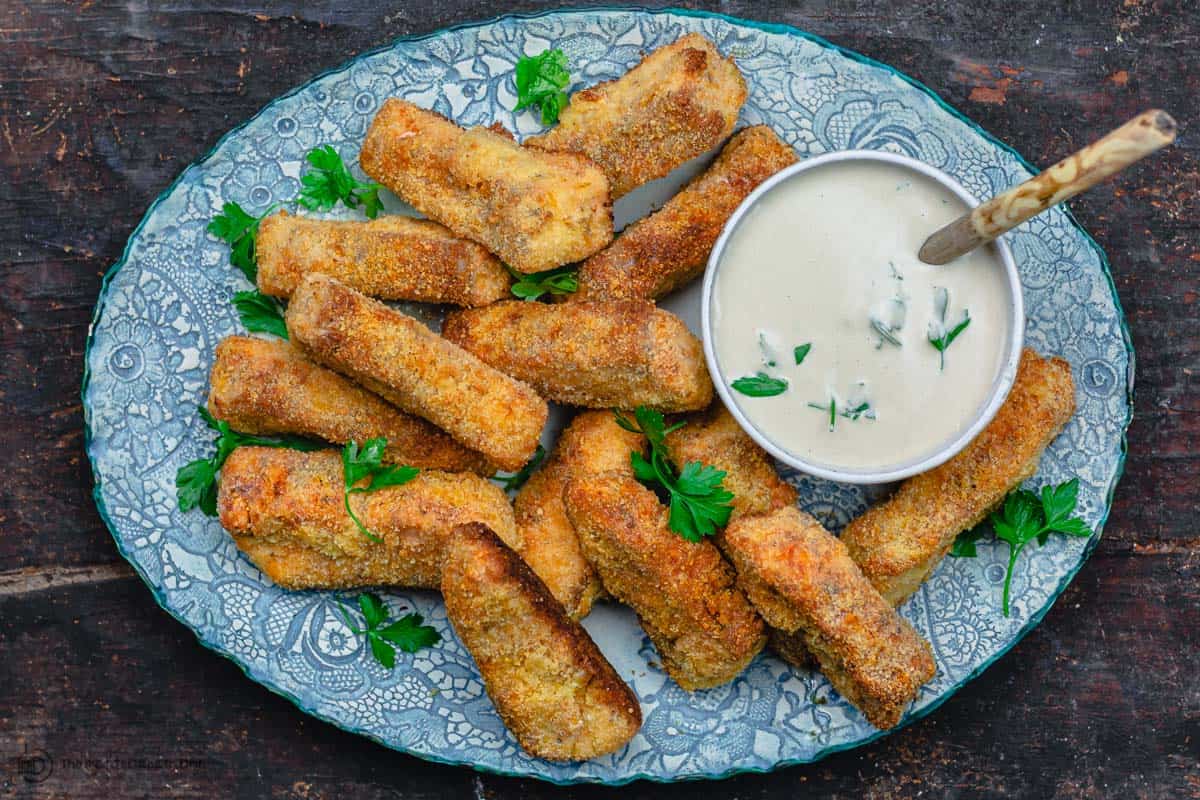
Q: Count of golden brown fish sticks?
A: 14